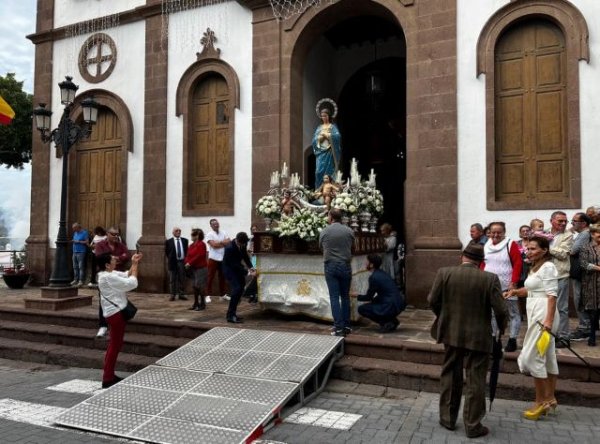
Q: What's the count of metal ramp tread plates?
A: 14